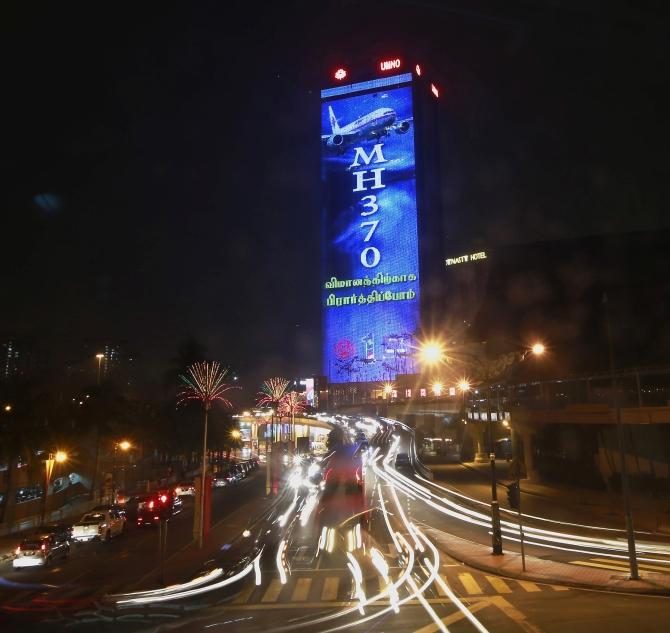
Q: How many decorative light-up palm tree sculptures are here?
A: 3